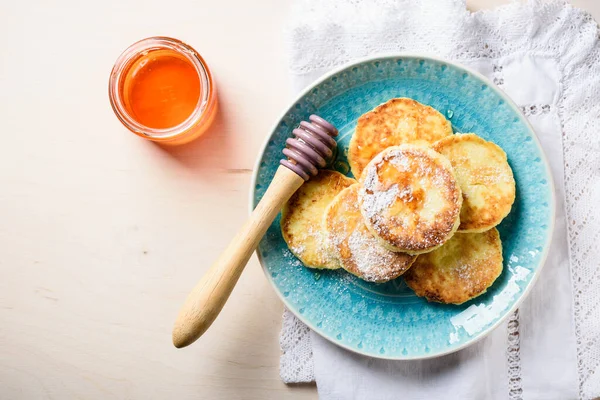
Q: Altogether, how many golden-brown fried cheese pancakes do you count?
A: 6